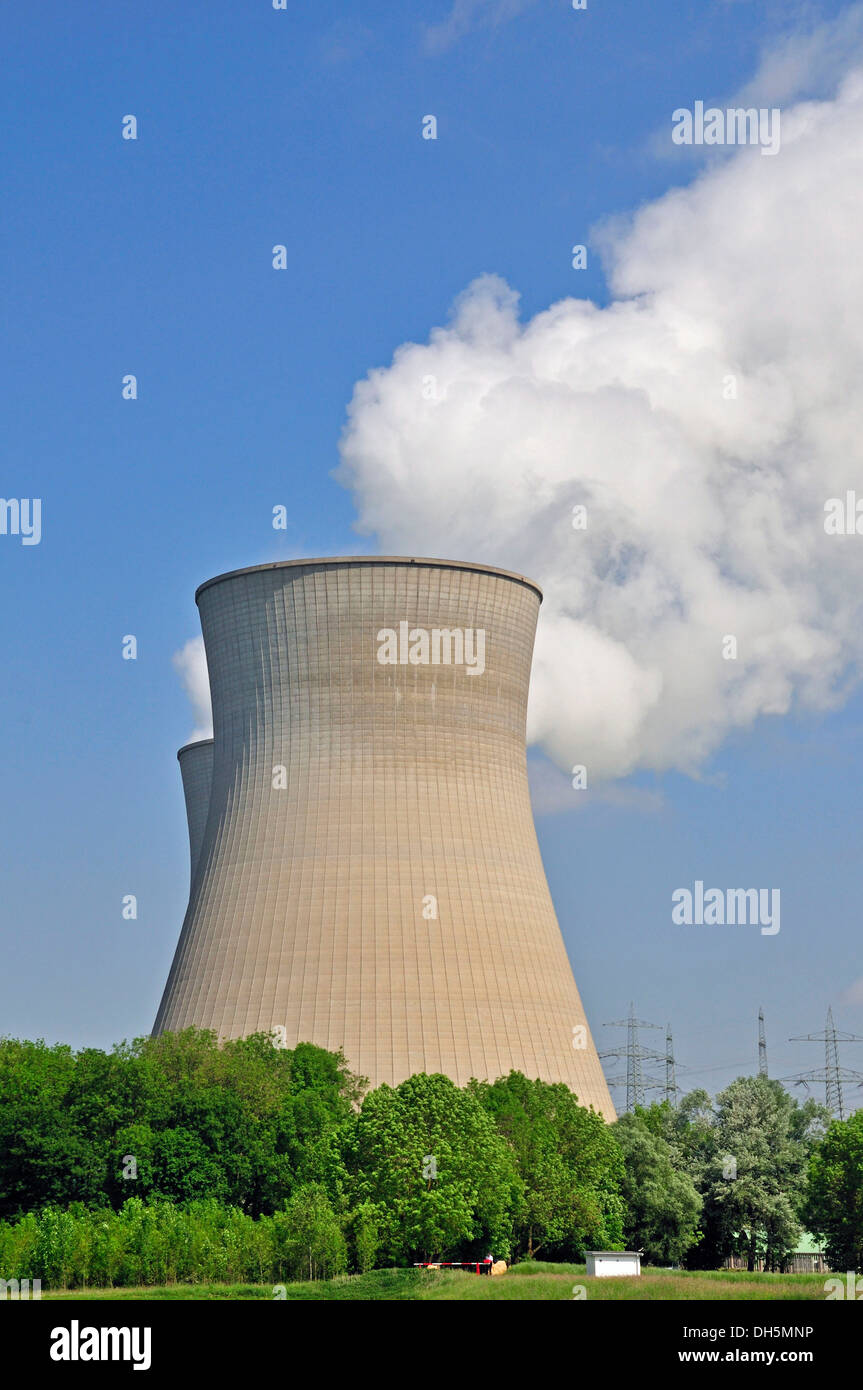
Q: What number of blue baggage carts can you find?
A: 0